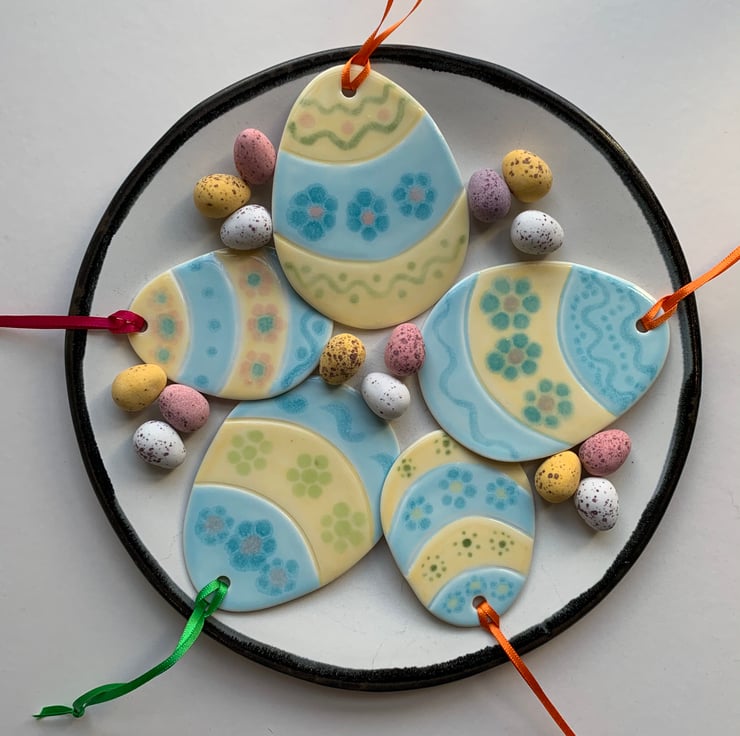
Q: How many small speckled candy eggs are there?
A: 15